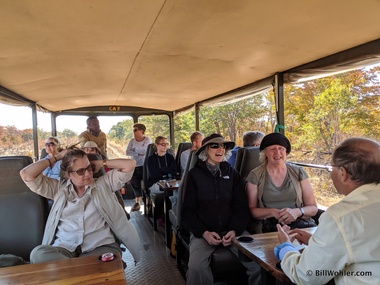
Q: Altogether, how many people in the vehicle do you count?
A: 11